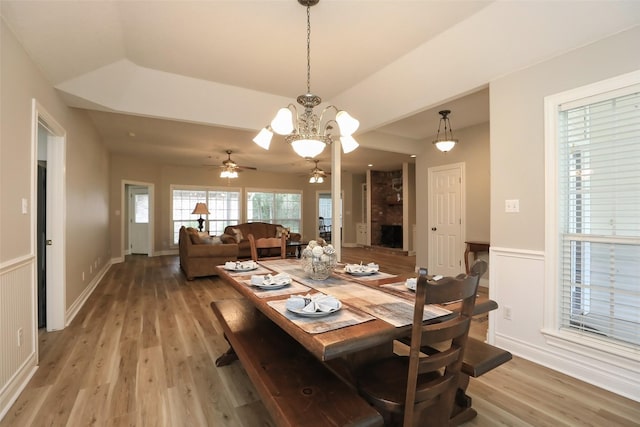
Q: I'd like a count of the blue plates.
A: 0